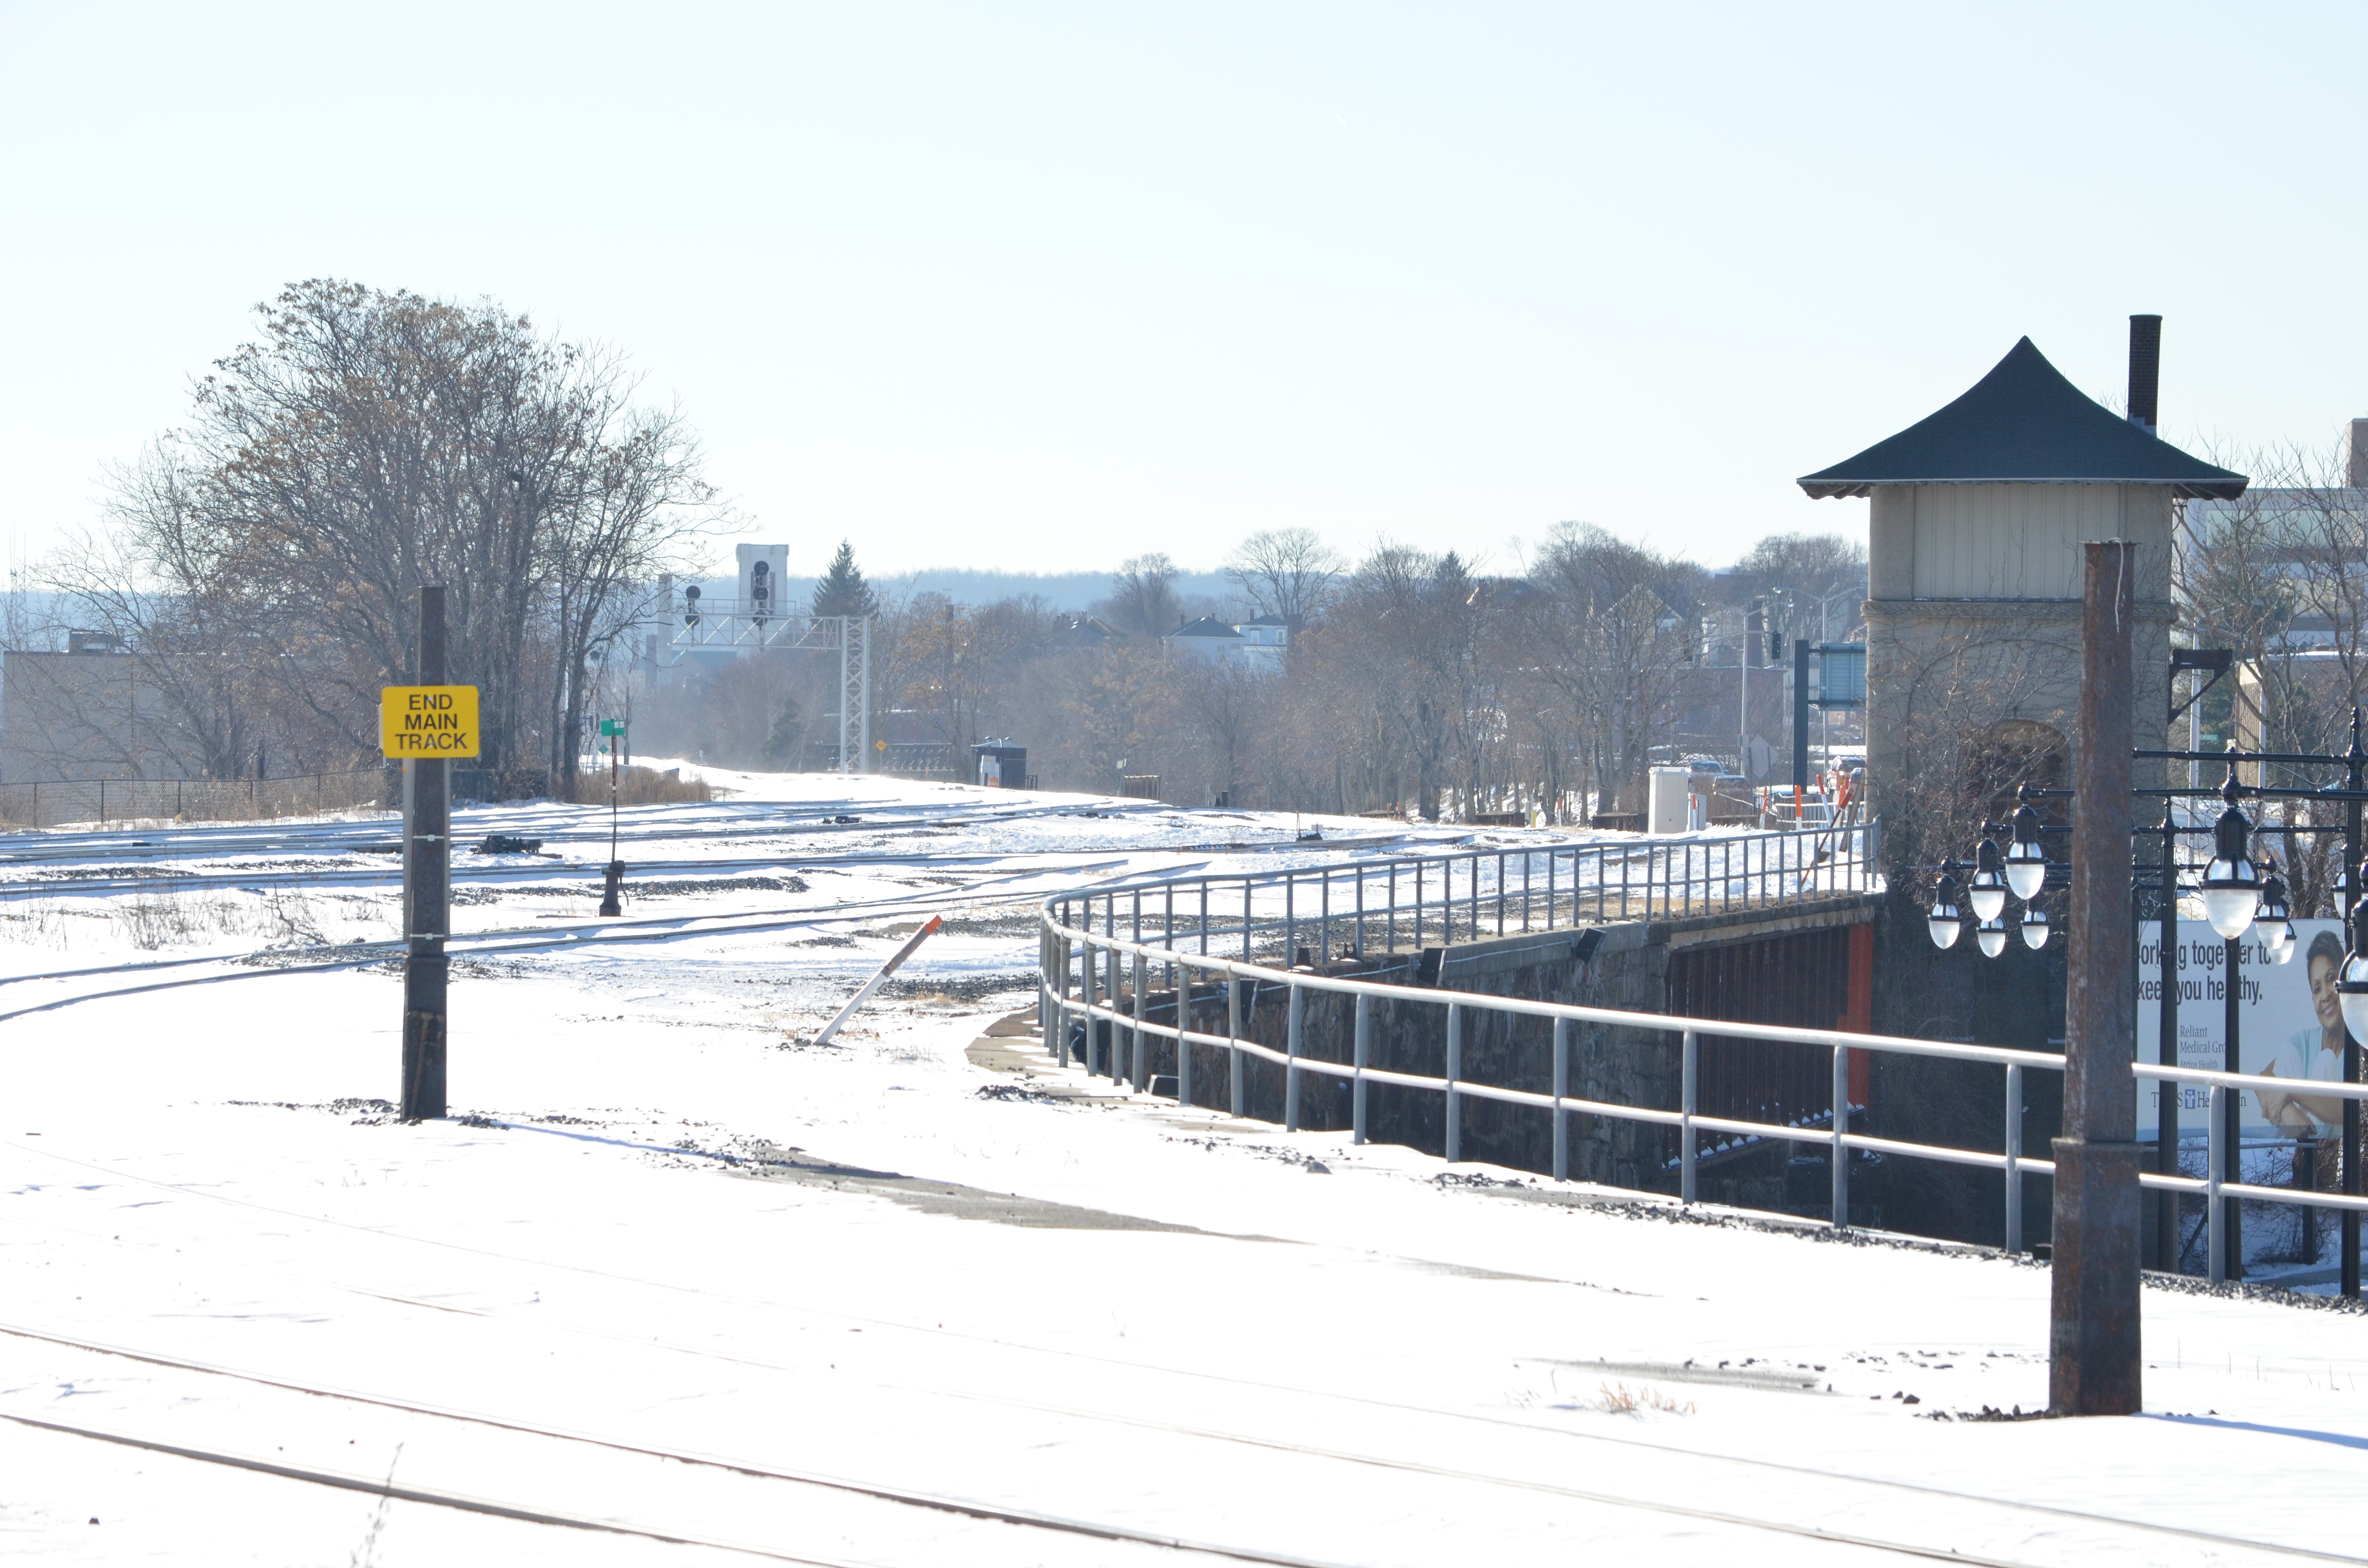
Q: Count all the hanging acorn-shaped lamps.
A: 10